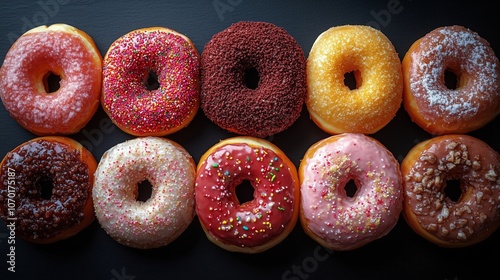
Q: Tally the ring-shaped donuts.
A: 10